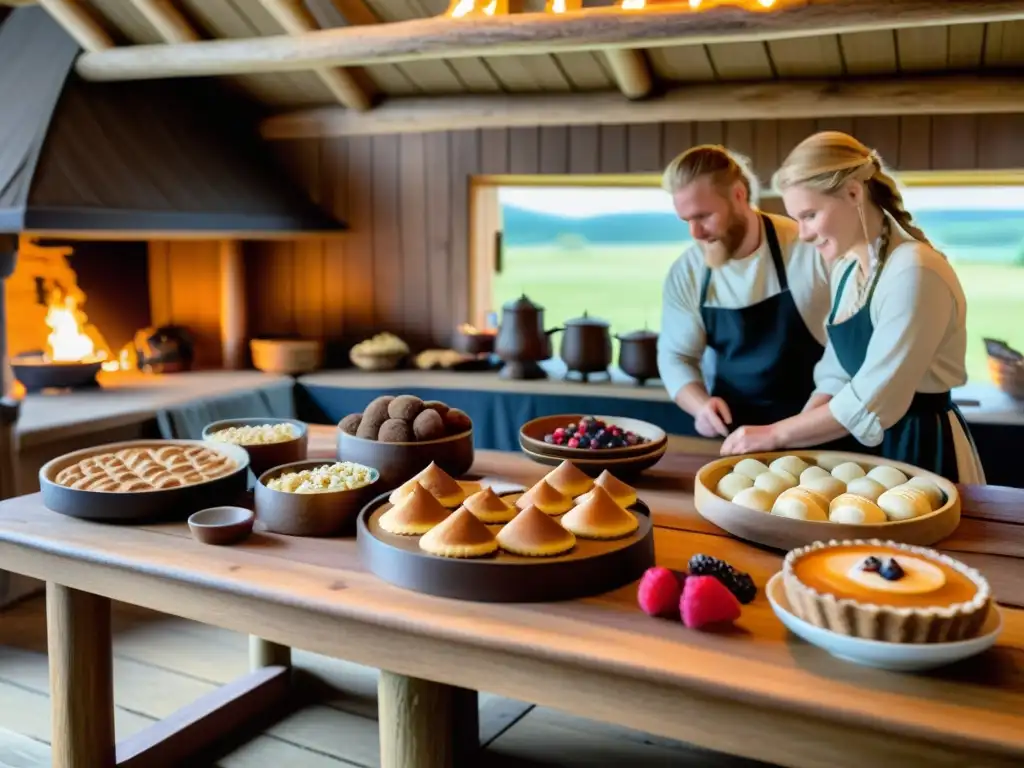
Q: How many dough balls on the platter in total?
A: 14